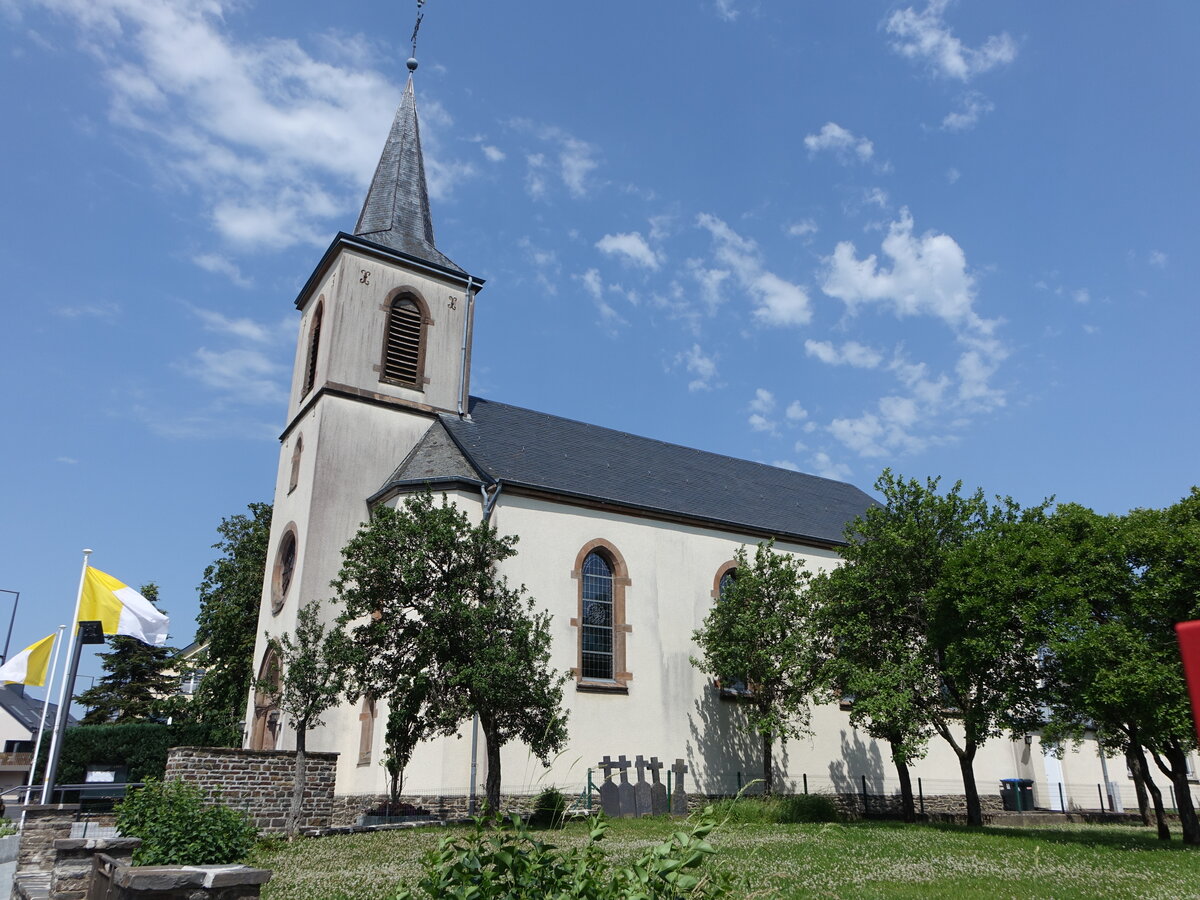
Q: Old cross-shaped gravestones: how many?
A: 5